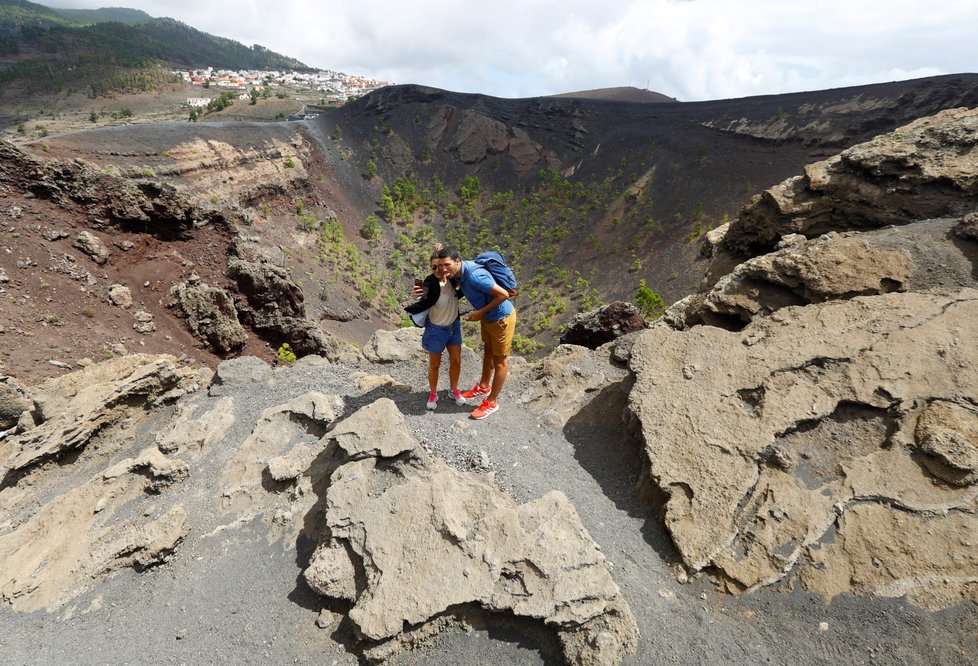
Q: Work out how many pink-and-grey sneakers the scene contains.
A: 2